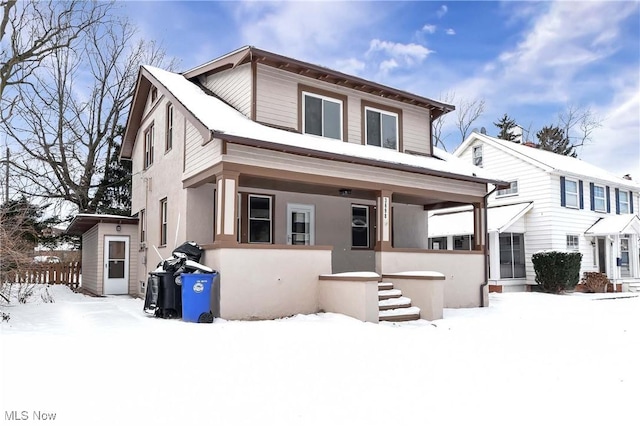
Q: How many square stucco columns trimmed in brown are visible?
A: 3